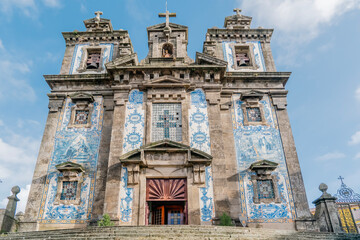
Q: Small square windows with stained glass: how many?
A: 4